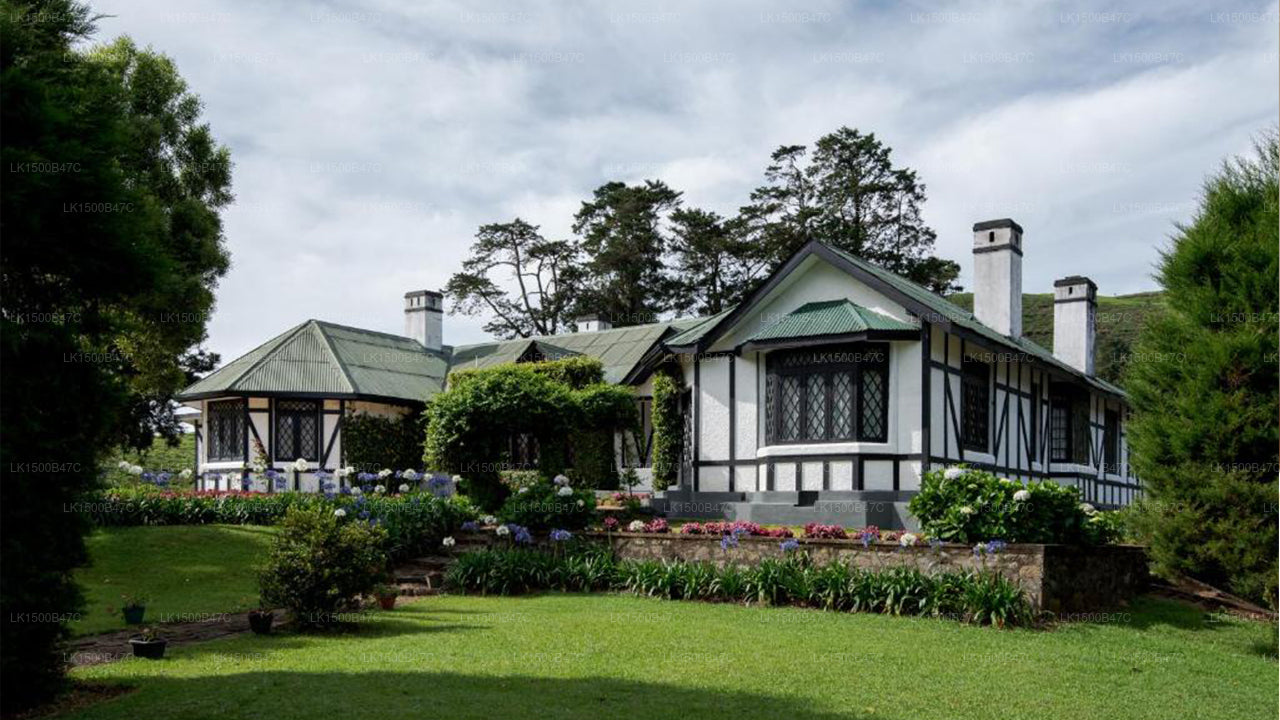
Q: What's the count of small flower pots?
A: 4